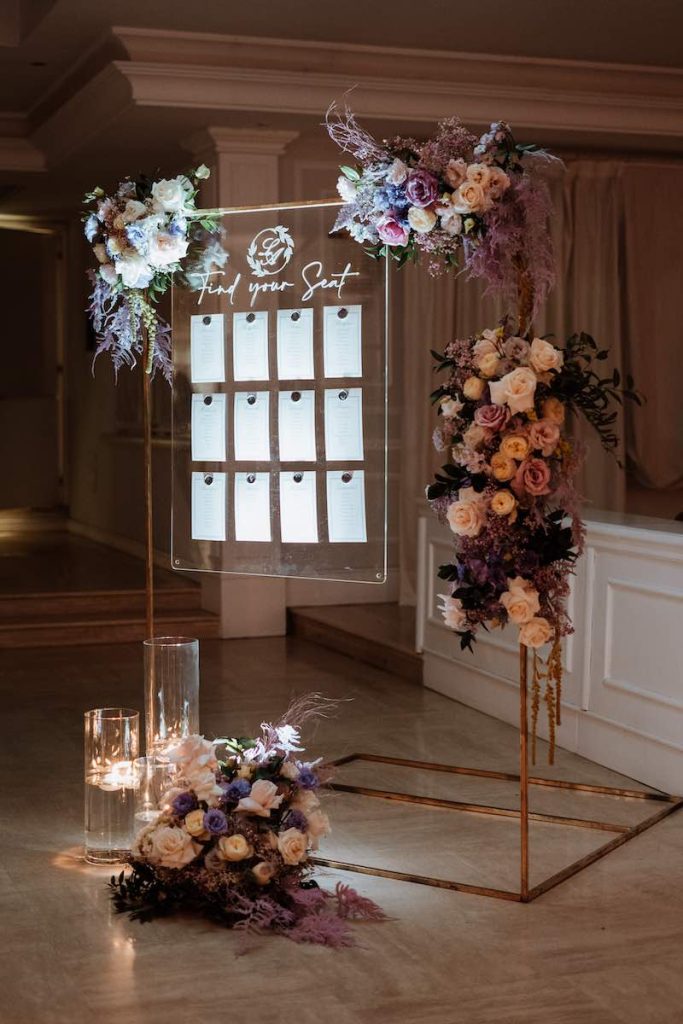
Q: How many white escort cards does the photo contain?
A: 12